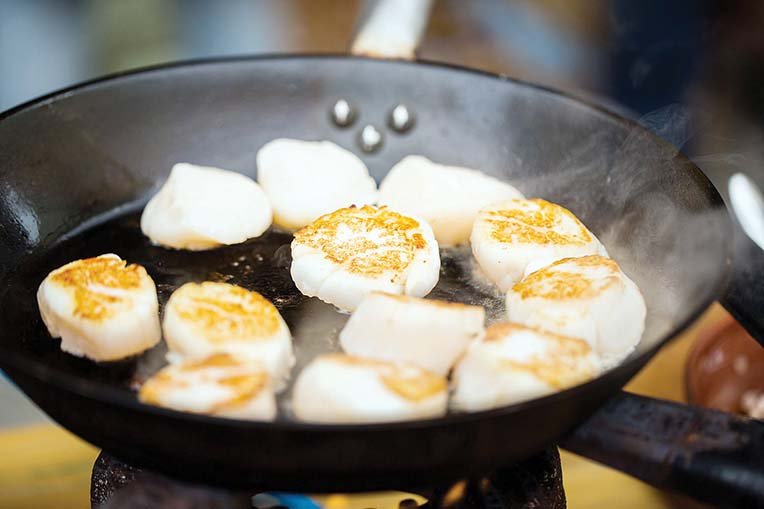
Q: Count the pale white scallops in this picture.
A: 3